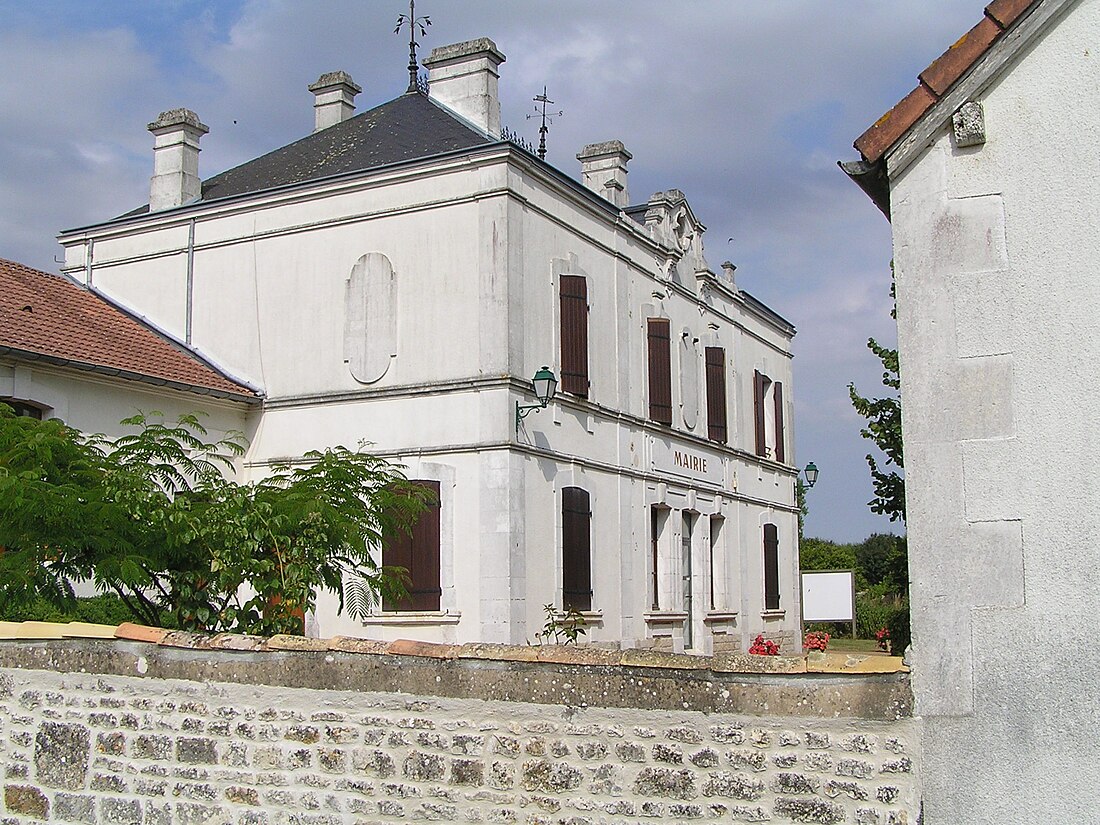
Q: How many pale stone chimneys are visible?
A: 4